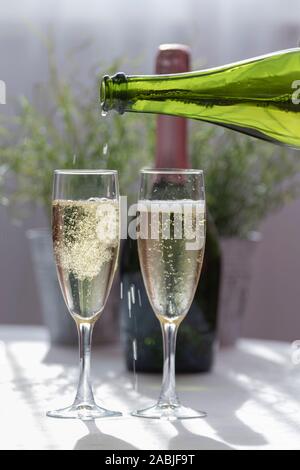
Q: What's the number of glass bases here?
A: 2